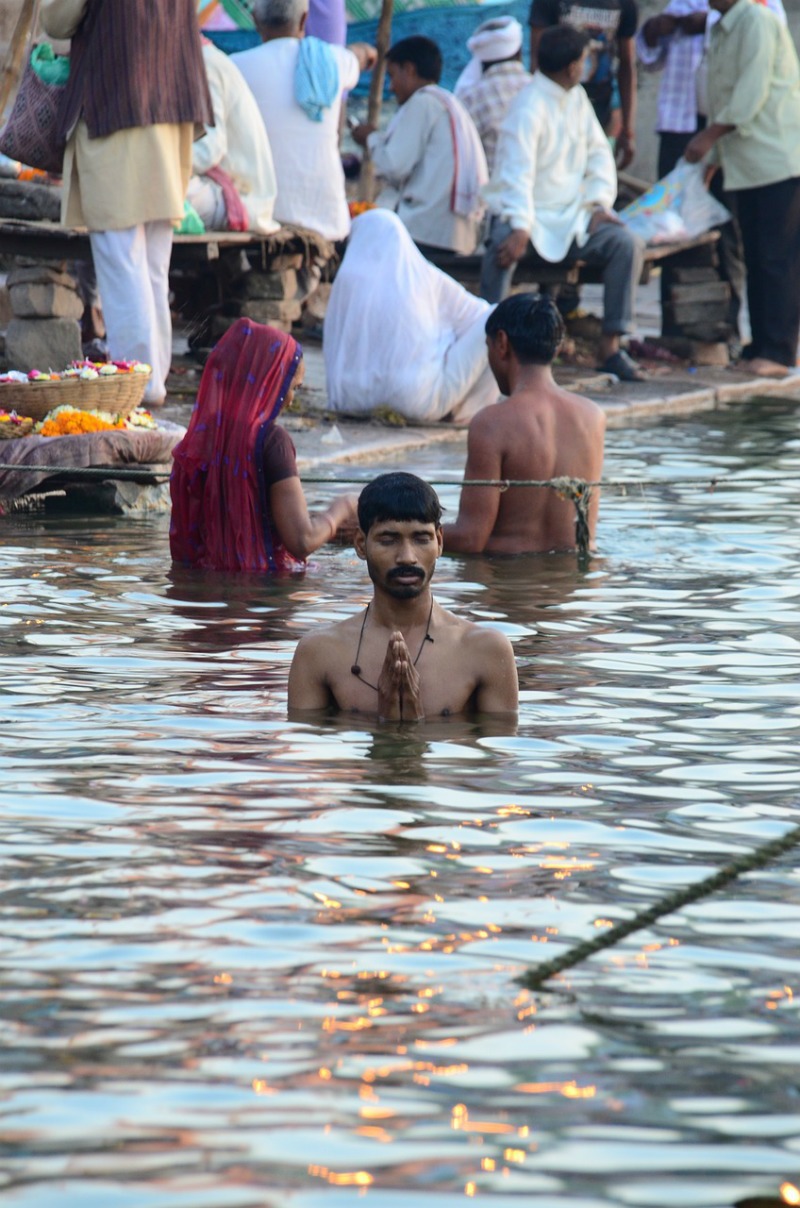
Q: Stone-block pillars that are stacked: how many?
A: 3